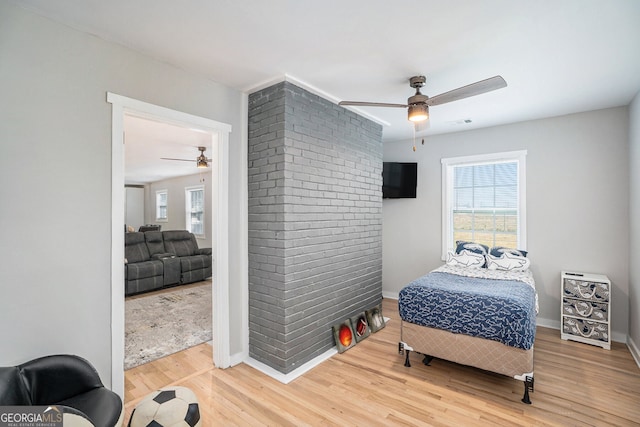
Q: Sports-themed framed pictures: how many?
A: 3